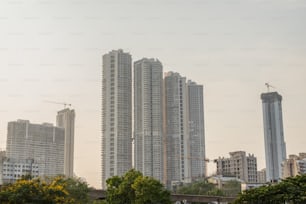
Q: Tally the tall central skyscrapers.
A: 4